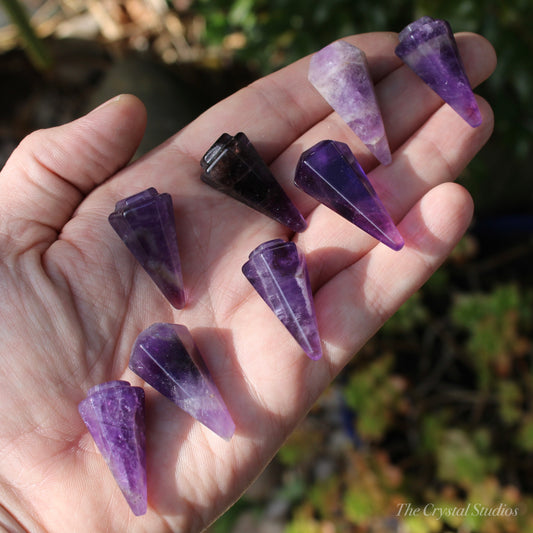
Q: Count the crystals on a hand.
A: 8